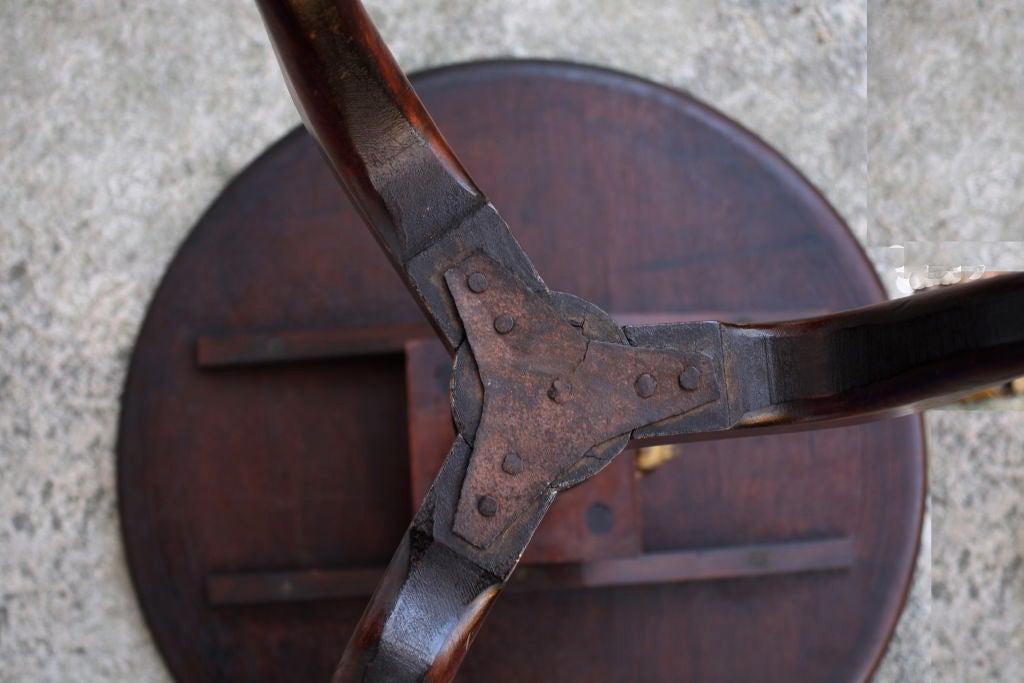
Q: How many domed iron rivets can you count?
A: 7